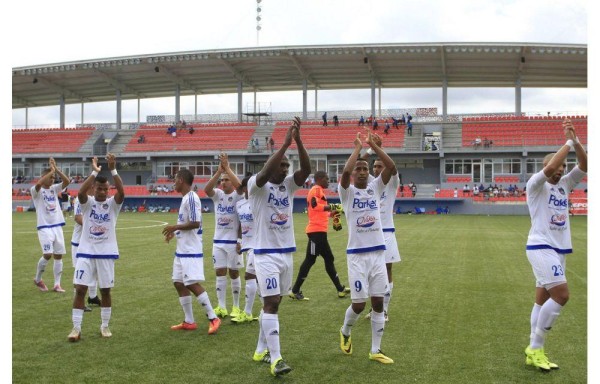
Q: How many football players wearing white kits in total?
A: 10